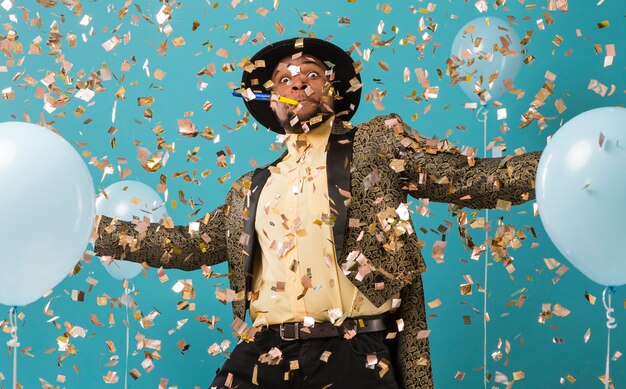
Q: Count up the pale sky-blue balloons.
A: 4